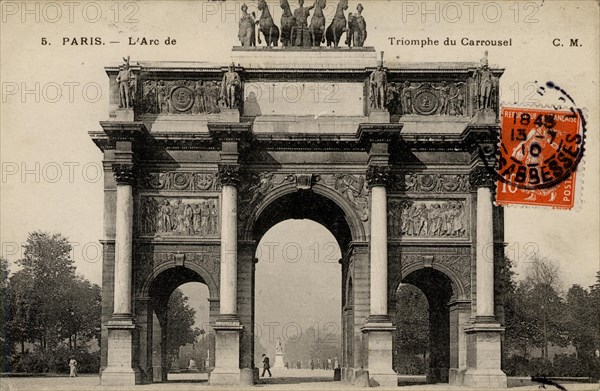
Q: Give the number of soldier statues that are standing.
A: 4